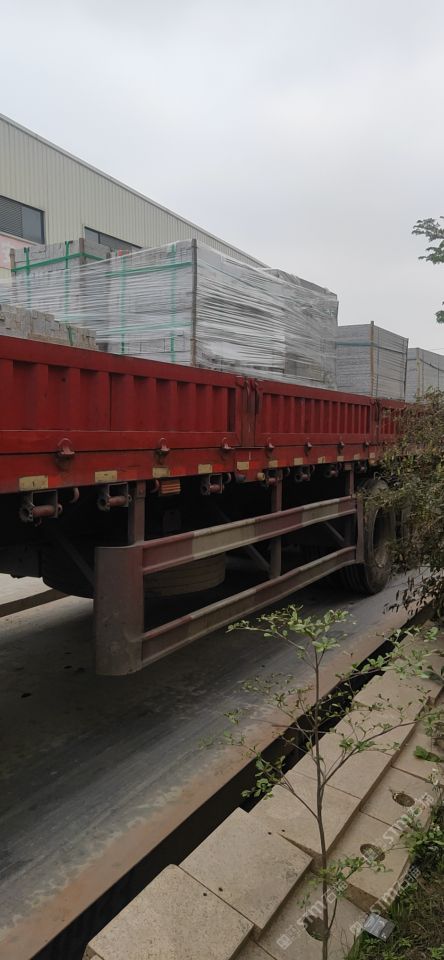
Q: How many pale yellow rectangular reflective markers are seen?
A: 11